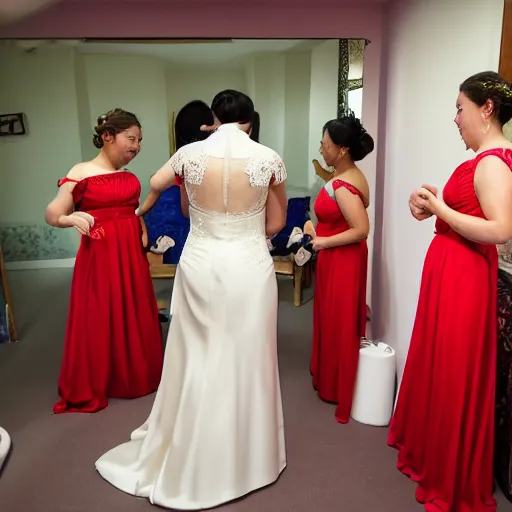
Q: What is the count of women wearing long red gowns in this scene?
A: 3